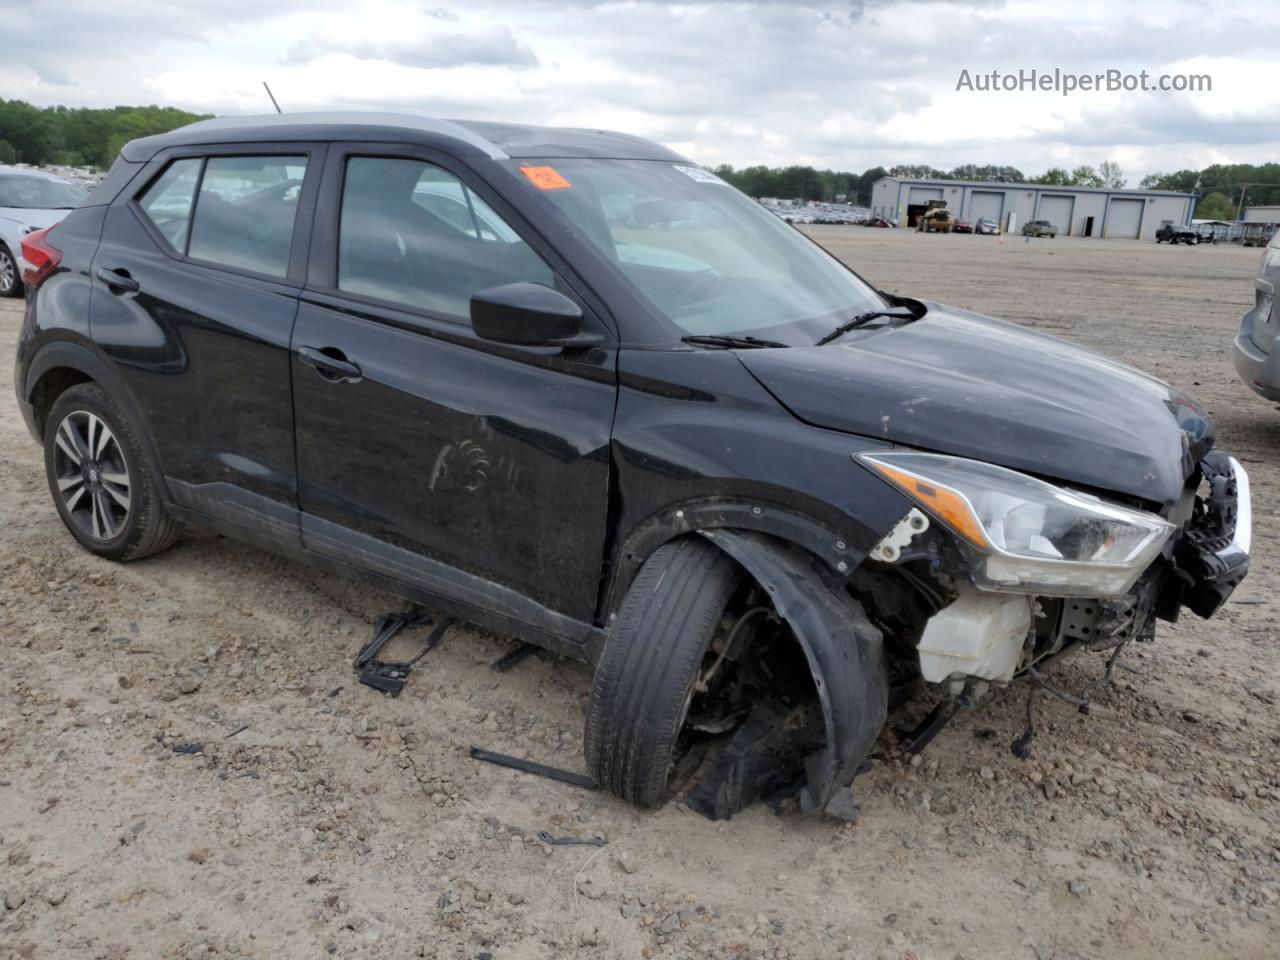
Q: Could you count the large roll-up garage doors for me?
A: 4